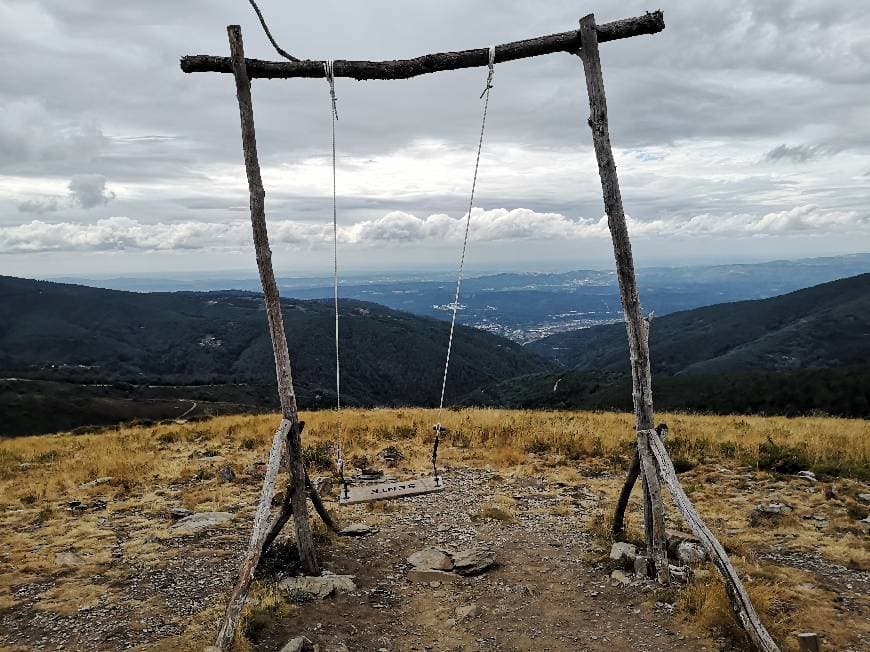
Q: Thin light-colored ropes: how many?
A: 2